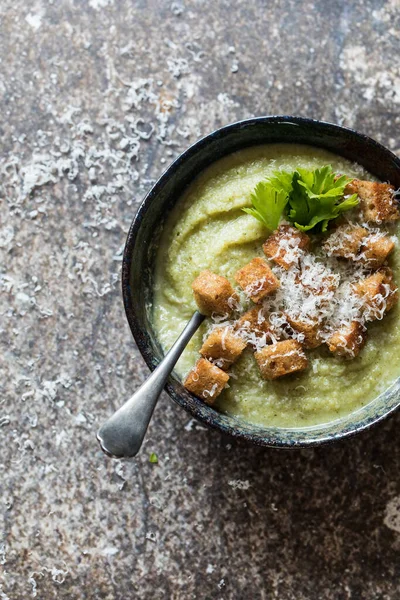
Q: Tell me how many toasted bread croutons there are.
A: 14